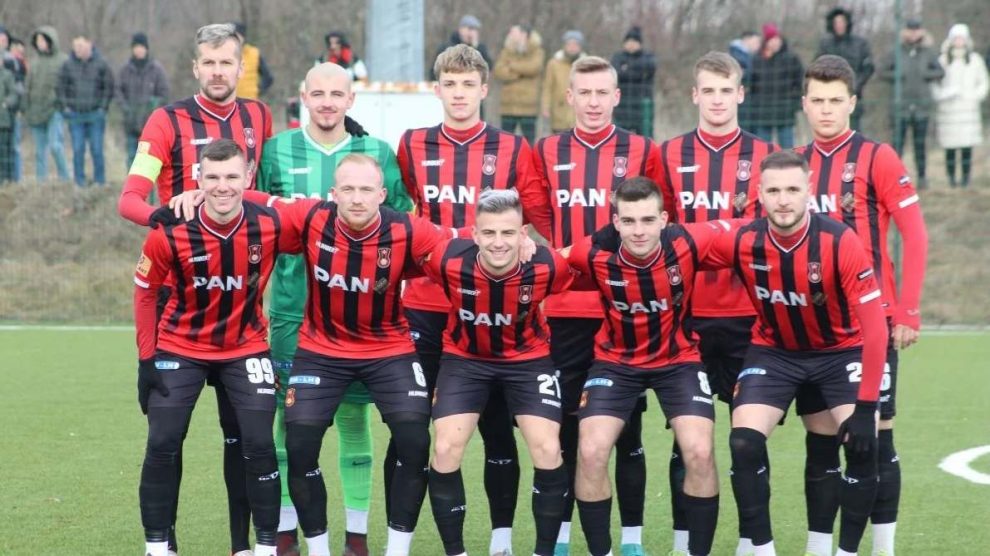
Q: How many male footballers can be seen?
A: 11